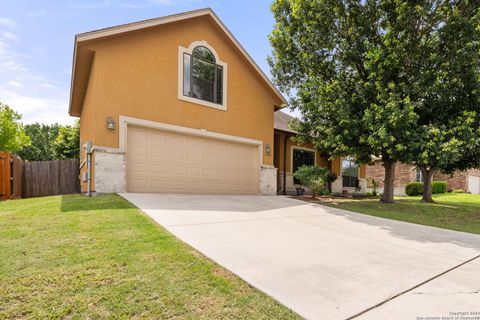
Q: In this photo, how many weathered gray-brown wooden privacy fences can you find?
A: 1